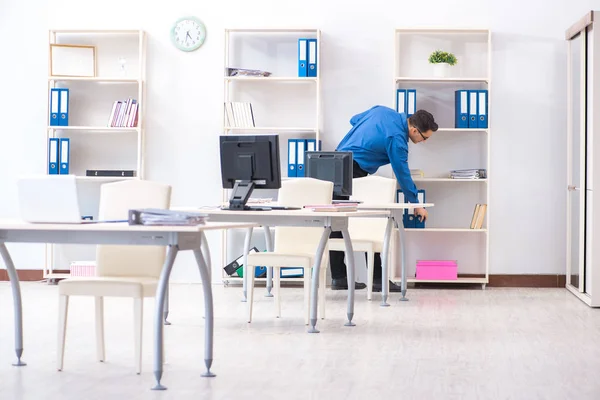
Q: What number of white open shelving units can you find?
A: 3